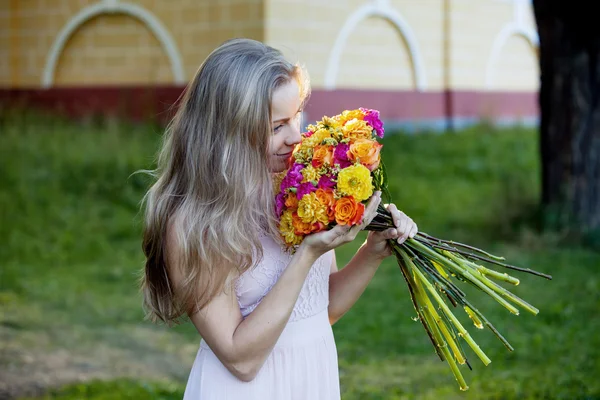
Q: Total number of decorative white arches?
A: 3